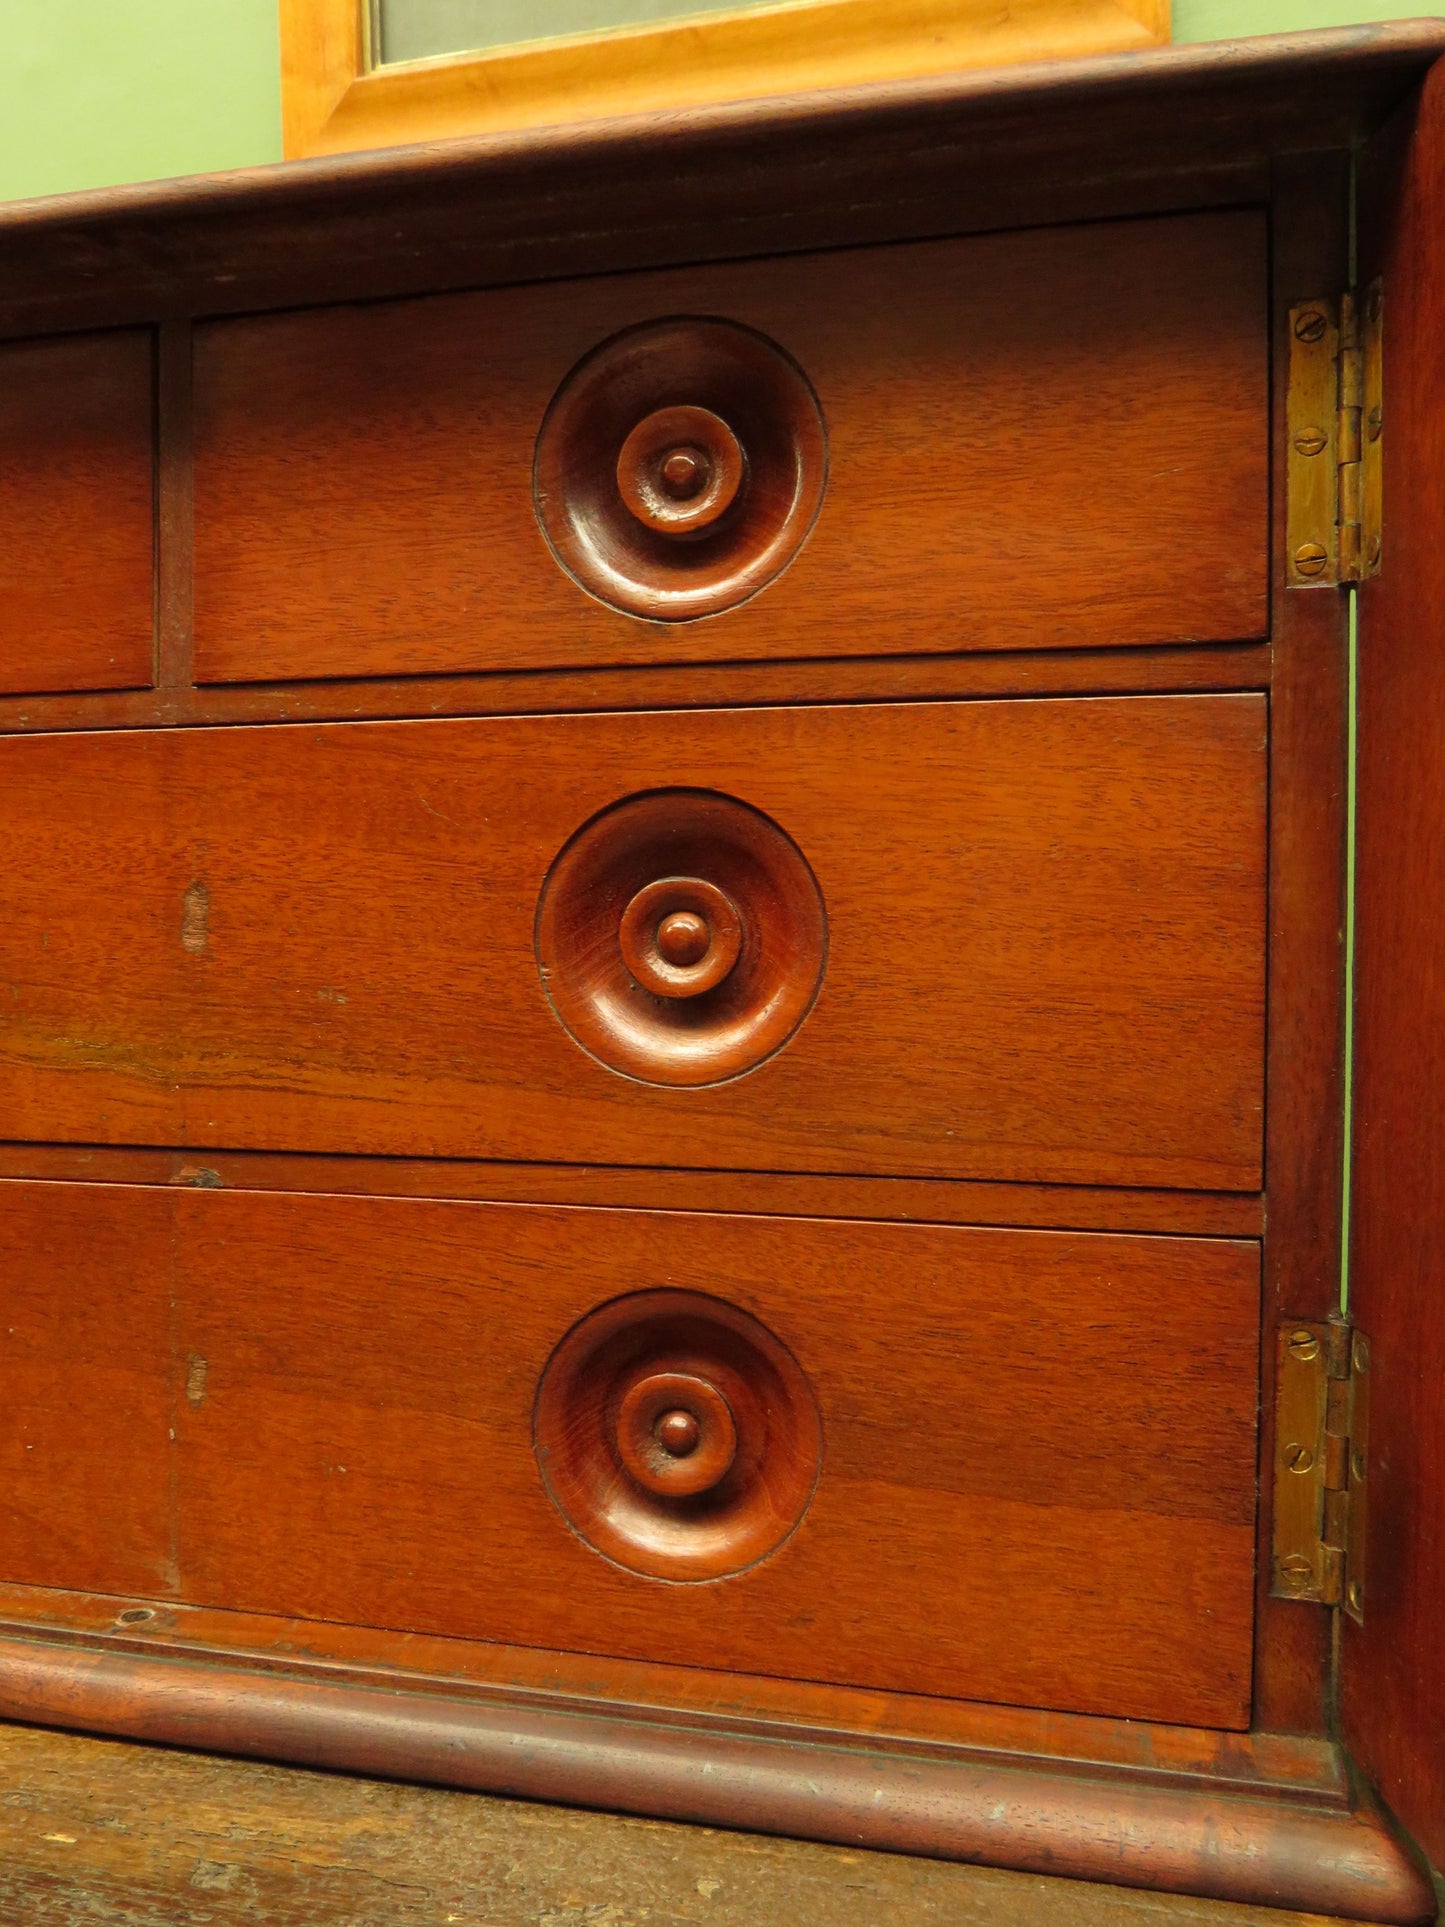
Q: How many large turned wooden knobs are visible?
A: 3